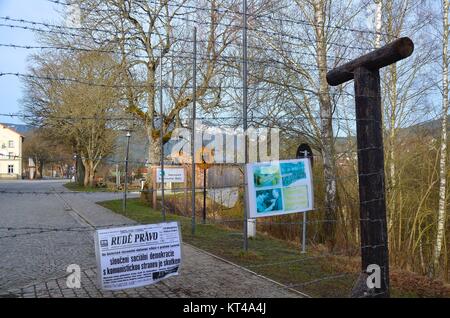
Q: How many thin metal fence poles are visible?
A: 3